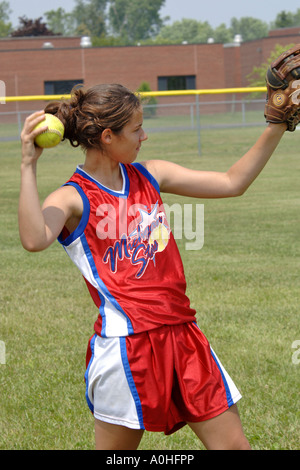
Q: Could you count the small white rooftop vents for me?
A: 6